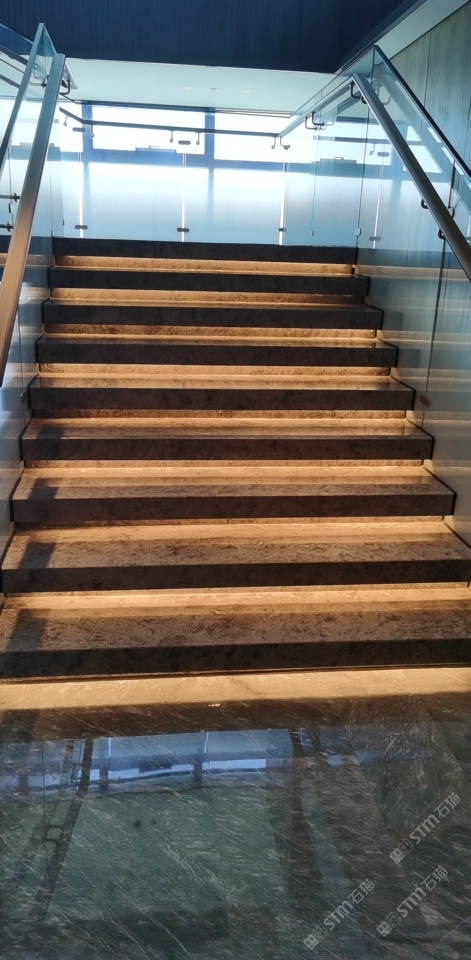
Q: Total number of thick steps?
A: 9